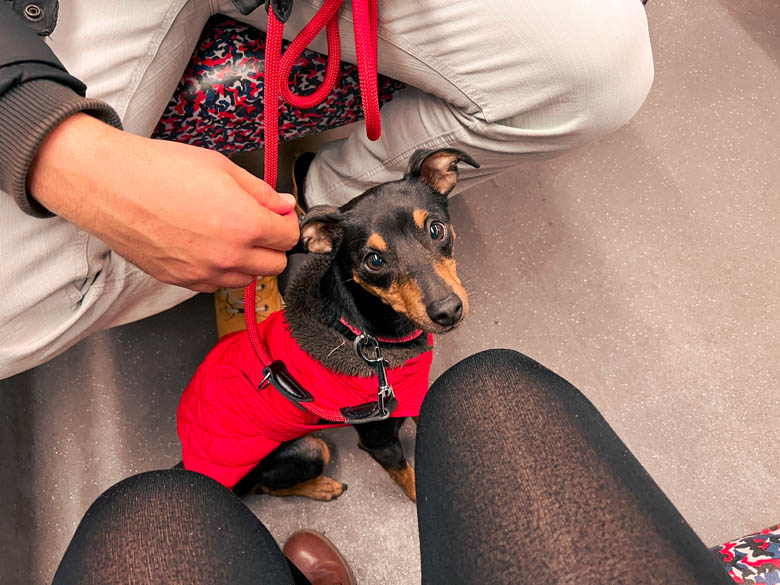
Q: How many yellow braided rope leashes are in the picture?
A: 0